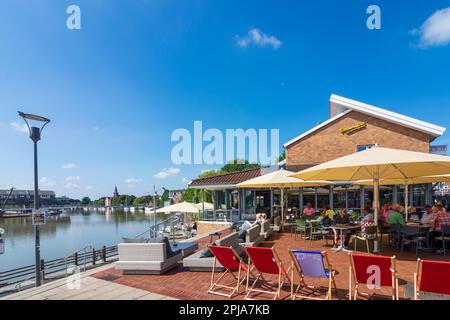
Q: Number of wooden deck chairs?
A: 5